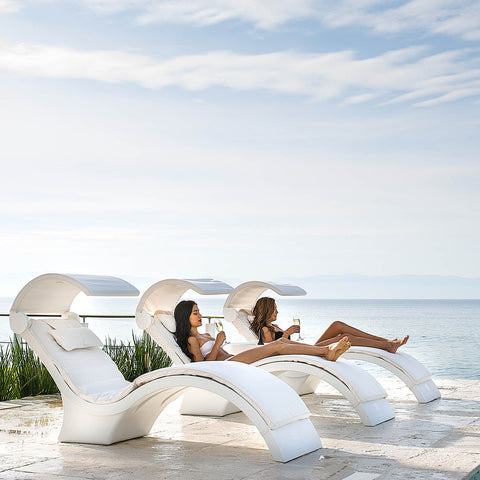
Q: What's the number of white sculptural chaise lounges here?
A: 3